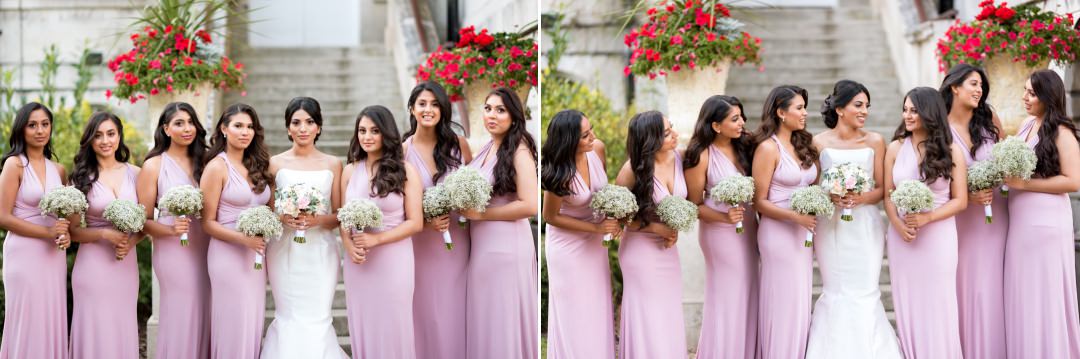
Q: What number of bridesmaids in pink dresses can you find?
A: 7